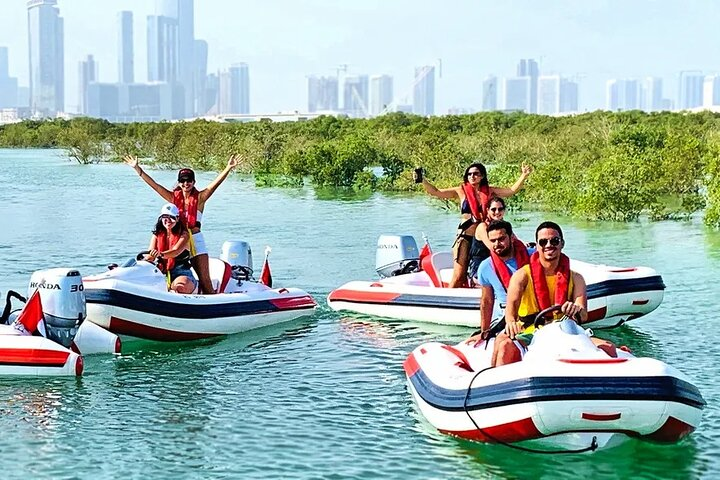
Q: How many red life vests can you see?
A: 5